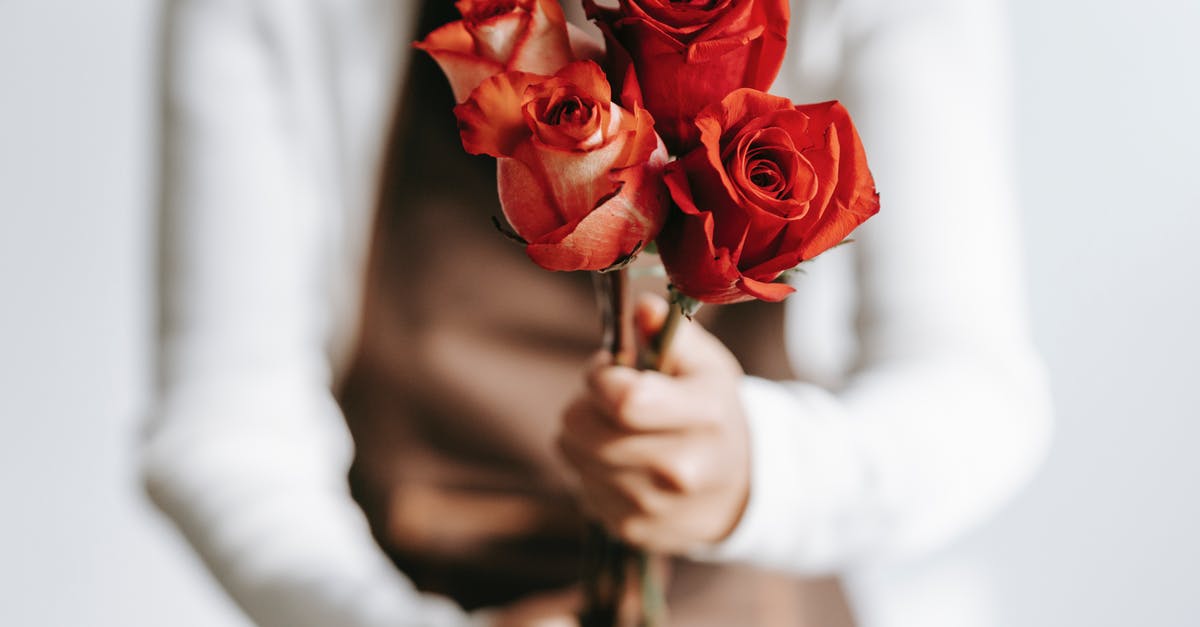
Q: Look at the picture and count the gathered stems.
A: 4